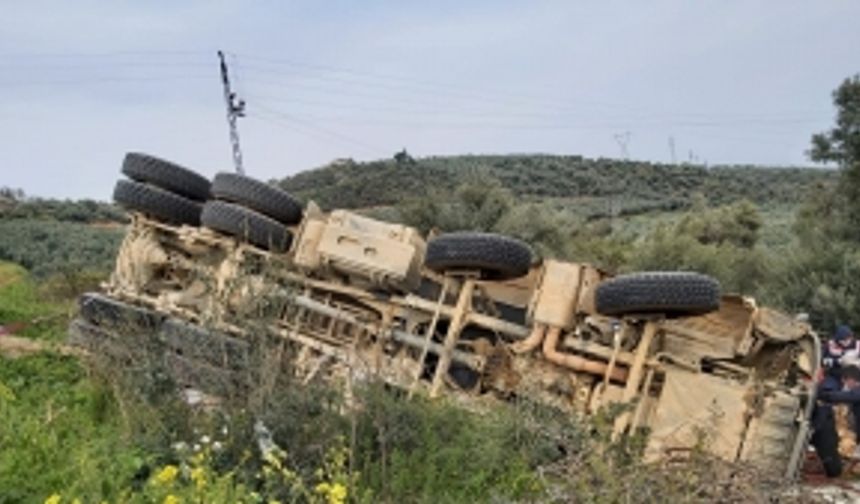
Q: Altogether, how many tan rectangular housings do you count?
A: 2